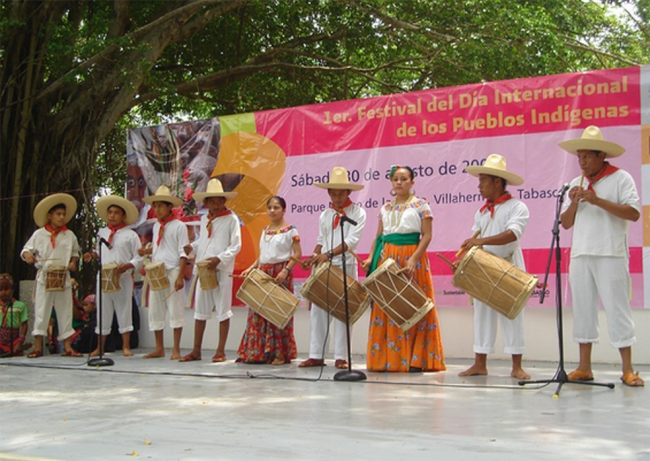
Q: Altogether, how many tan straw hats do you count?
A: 7